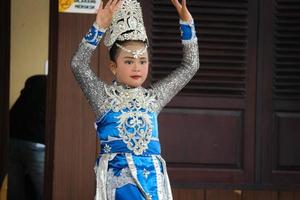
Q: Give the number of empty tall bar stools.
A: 0